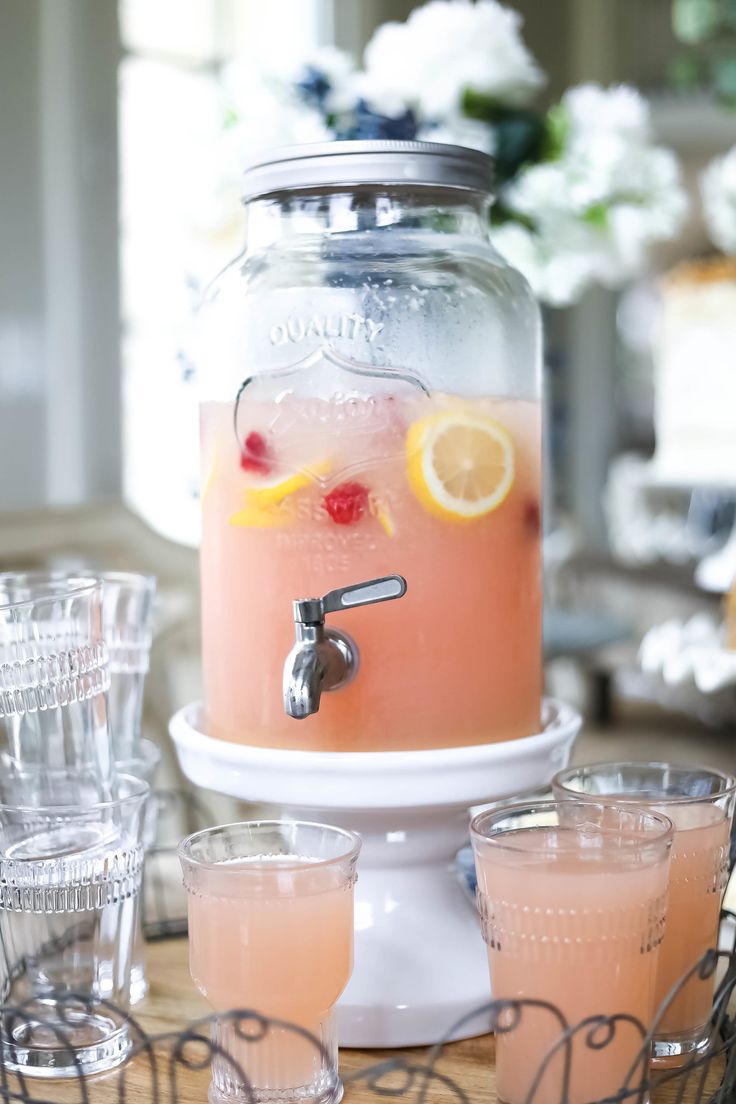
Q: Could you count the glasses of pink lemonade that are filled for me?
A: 3